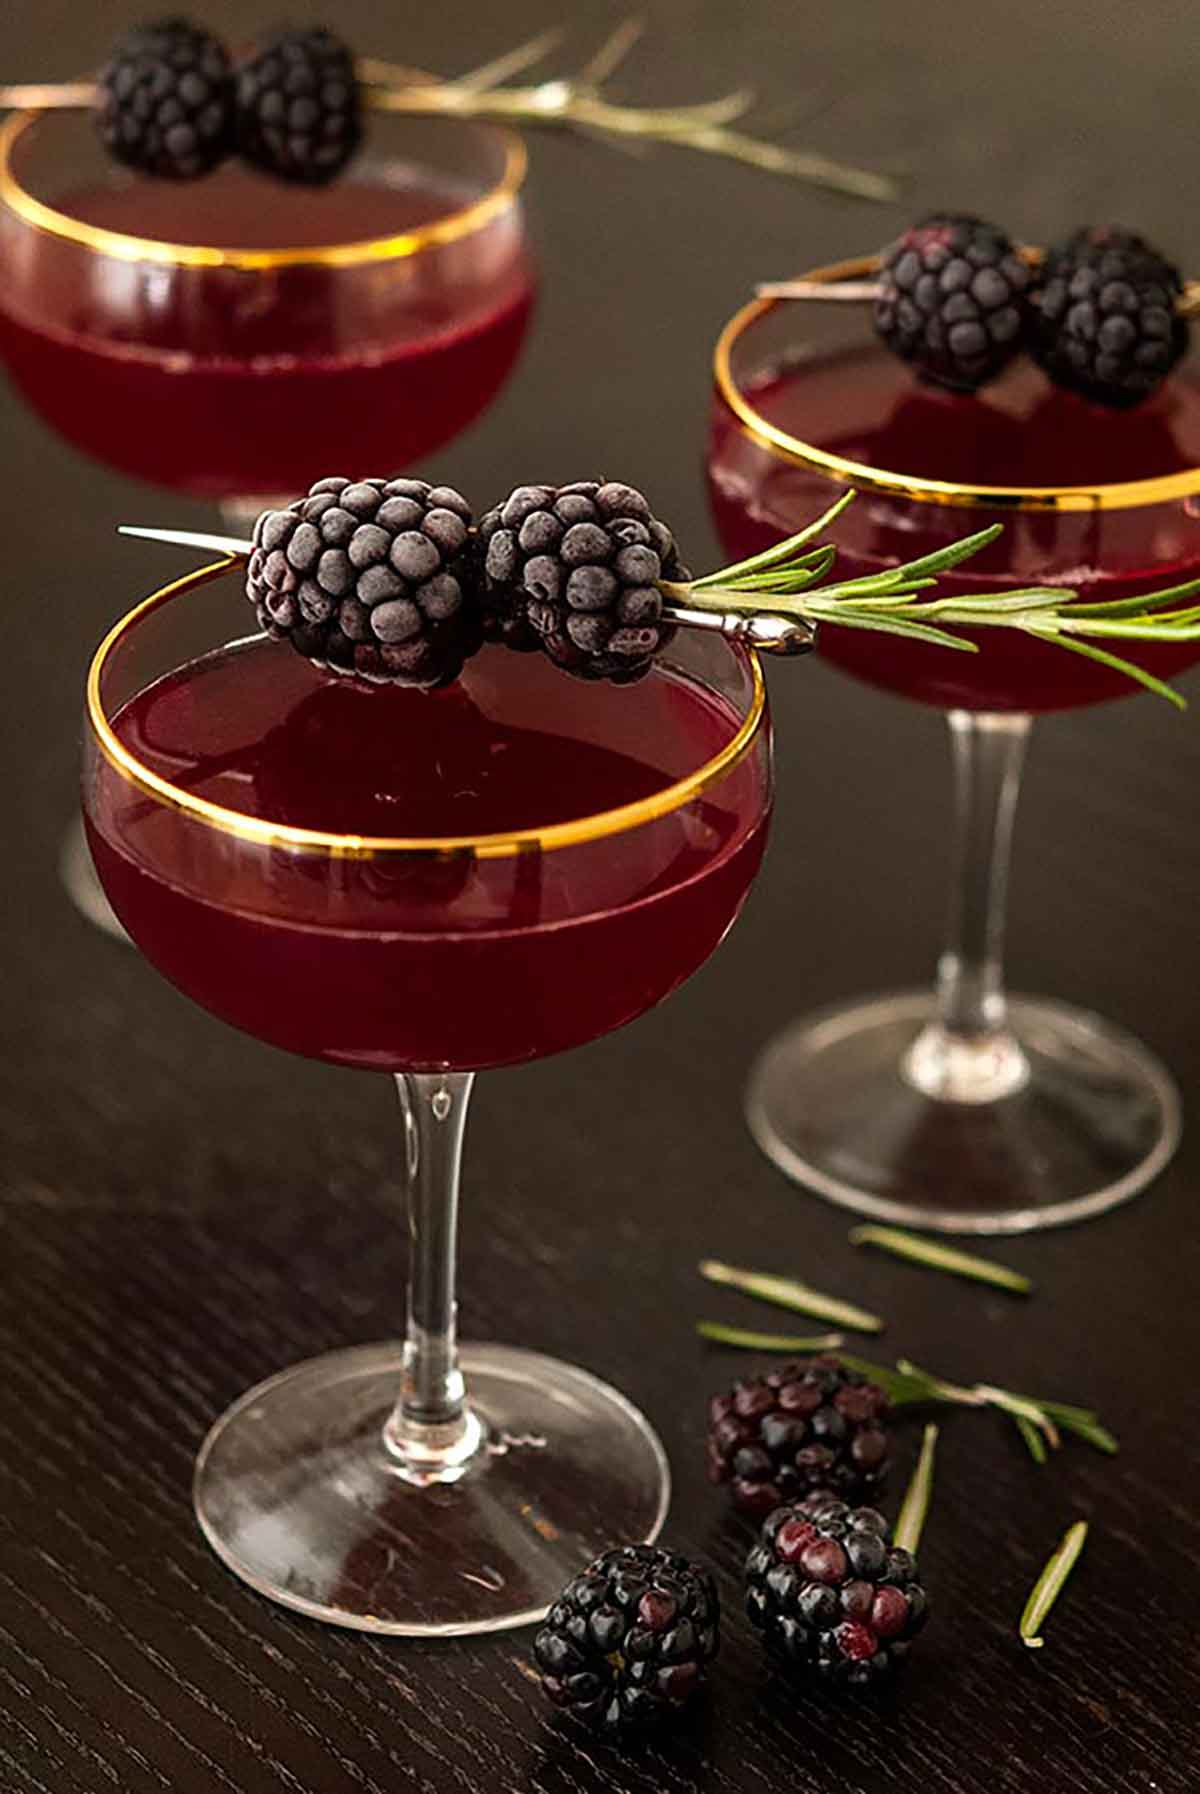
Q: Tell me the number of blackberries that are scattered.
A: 3